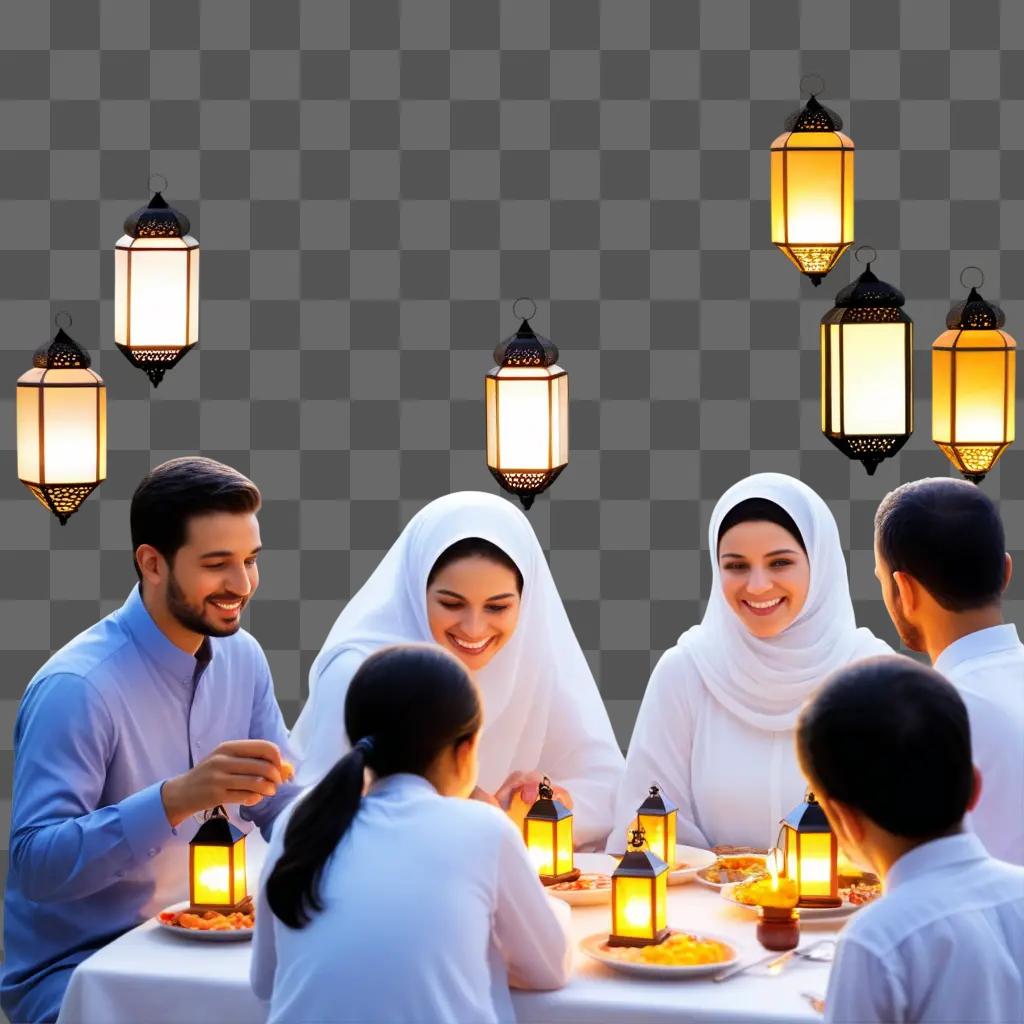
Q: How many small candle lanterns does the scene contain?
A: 5